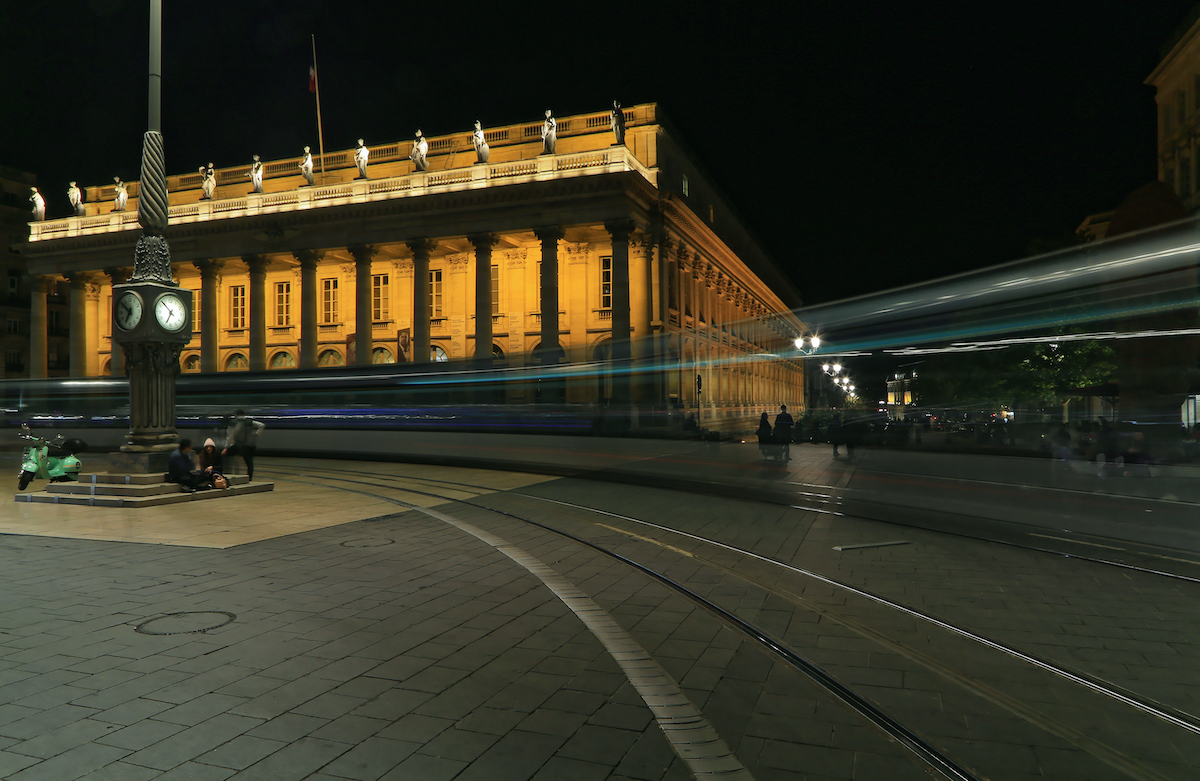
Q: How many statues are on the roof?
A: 11